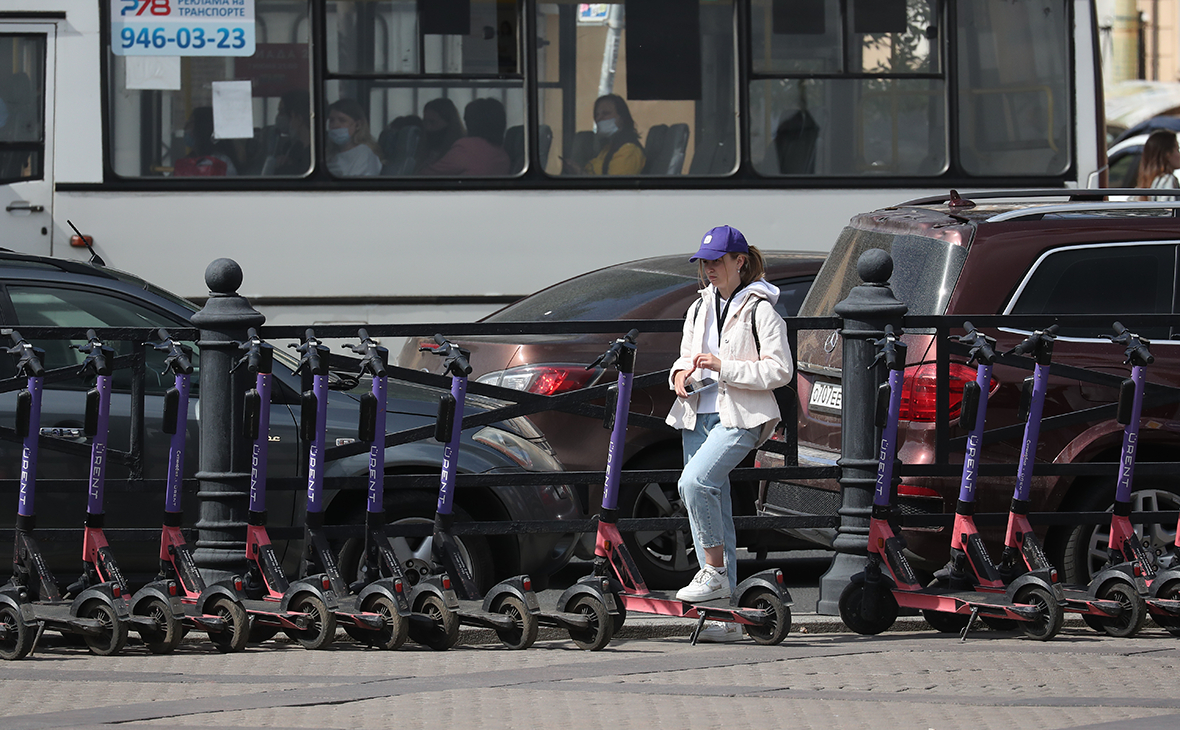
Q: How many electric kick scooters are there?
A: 12